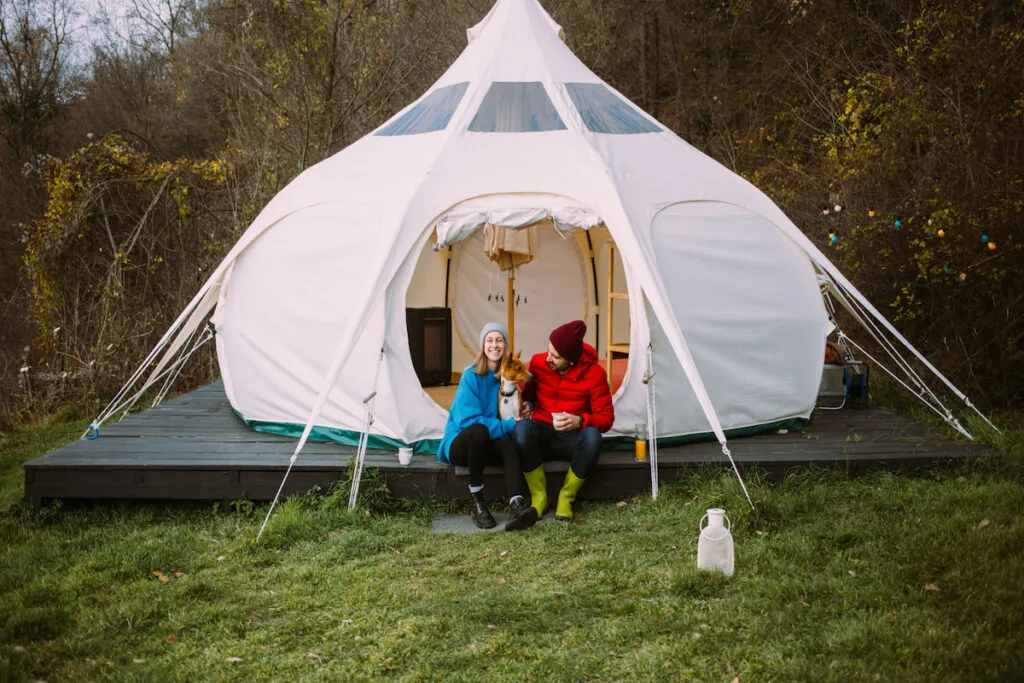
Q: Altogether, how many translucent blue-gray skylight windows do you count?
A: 3